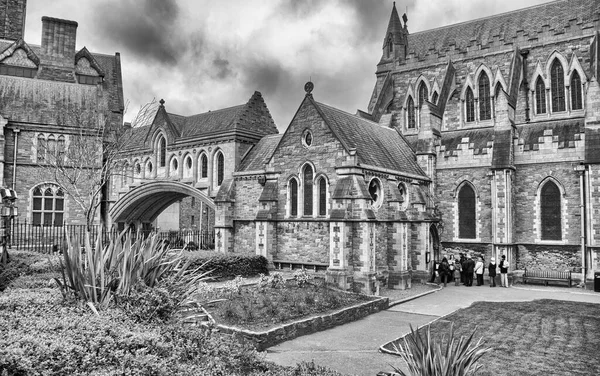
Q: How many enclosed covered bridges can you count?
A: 1